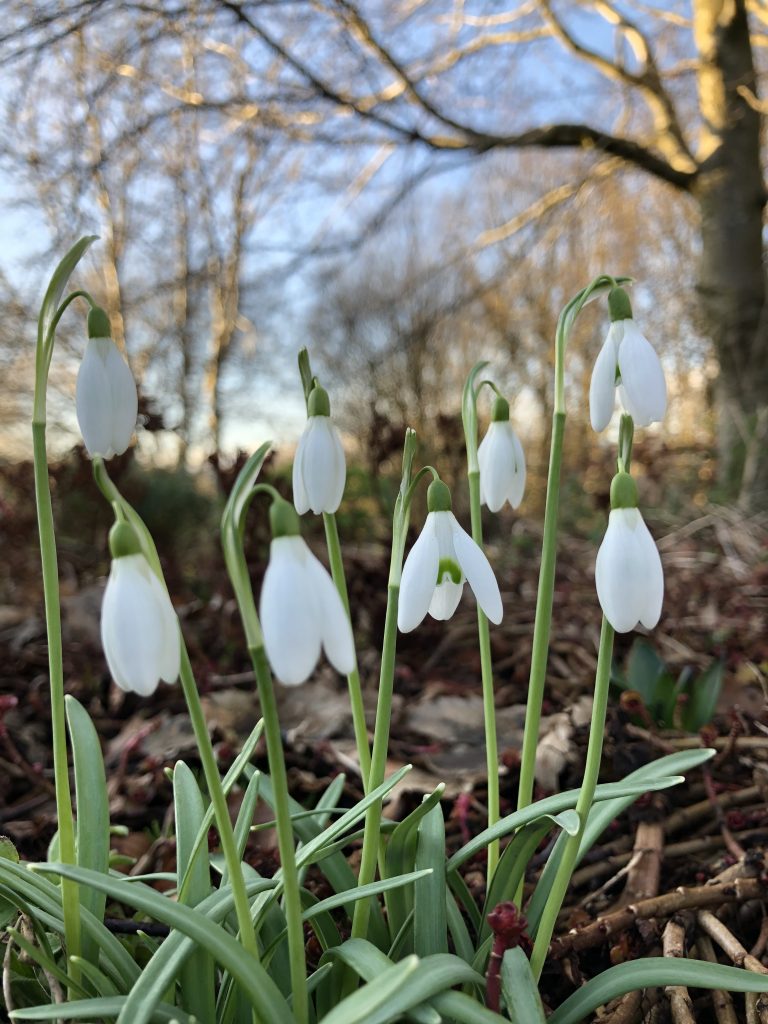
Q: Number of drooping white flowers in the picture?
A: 8